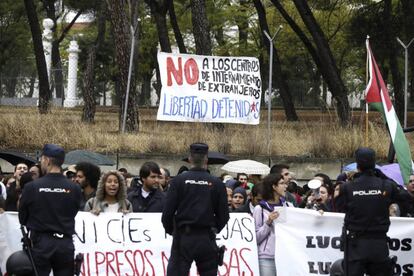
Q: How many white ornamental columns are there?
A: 2